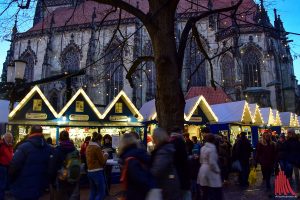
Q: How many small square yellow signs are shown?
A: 3